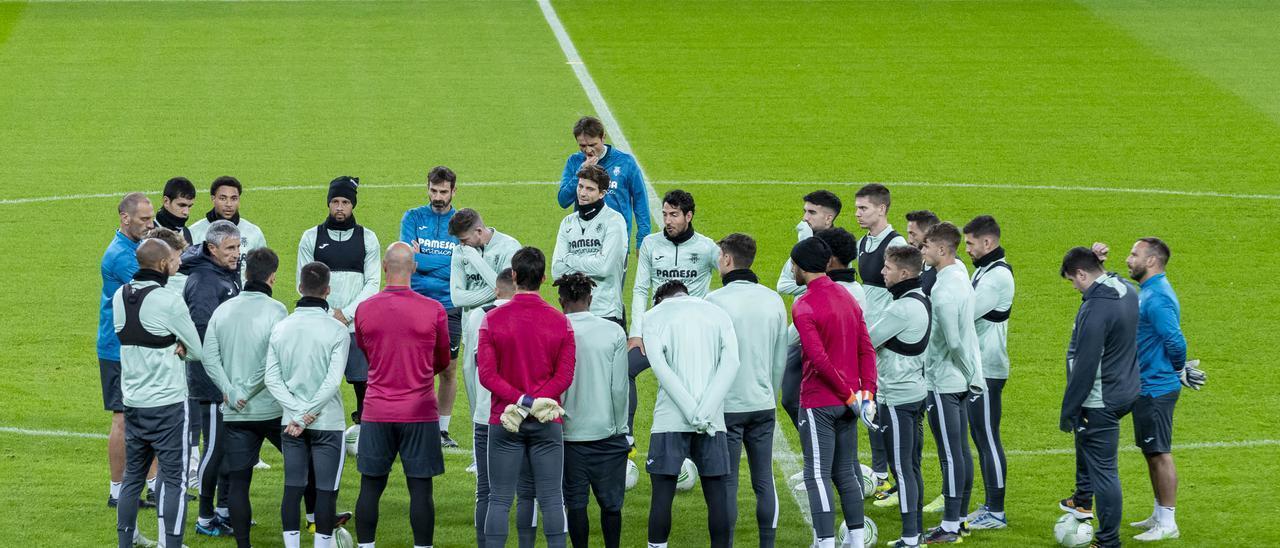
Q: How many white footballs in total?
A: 7